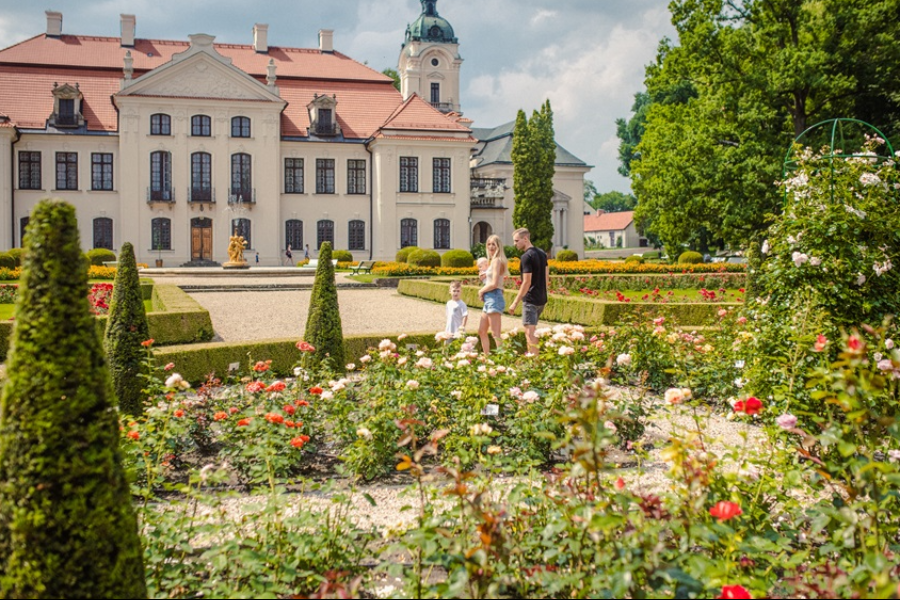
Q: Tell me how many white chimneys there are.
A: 4